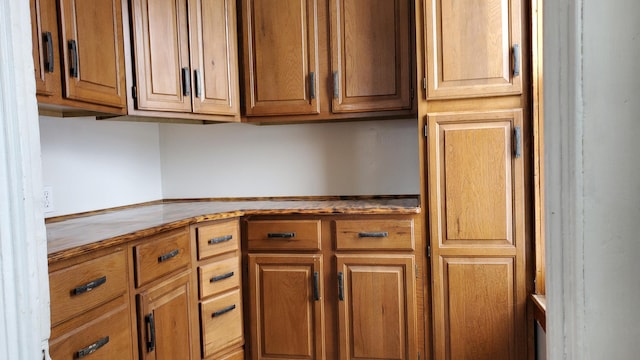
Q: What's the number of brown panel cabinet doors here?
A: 11